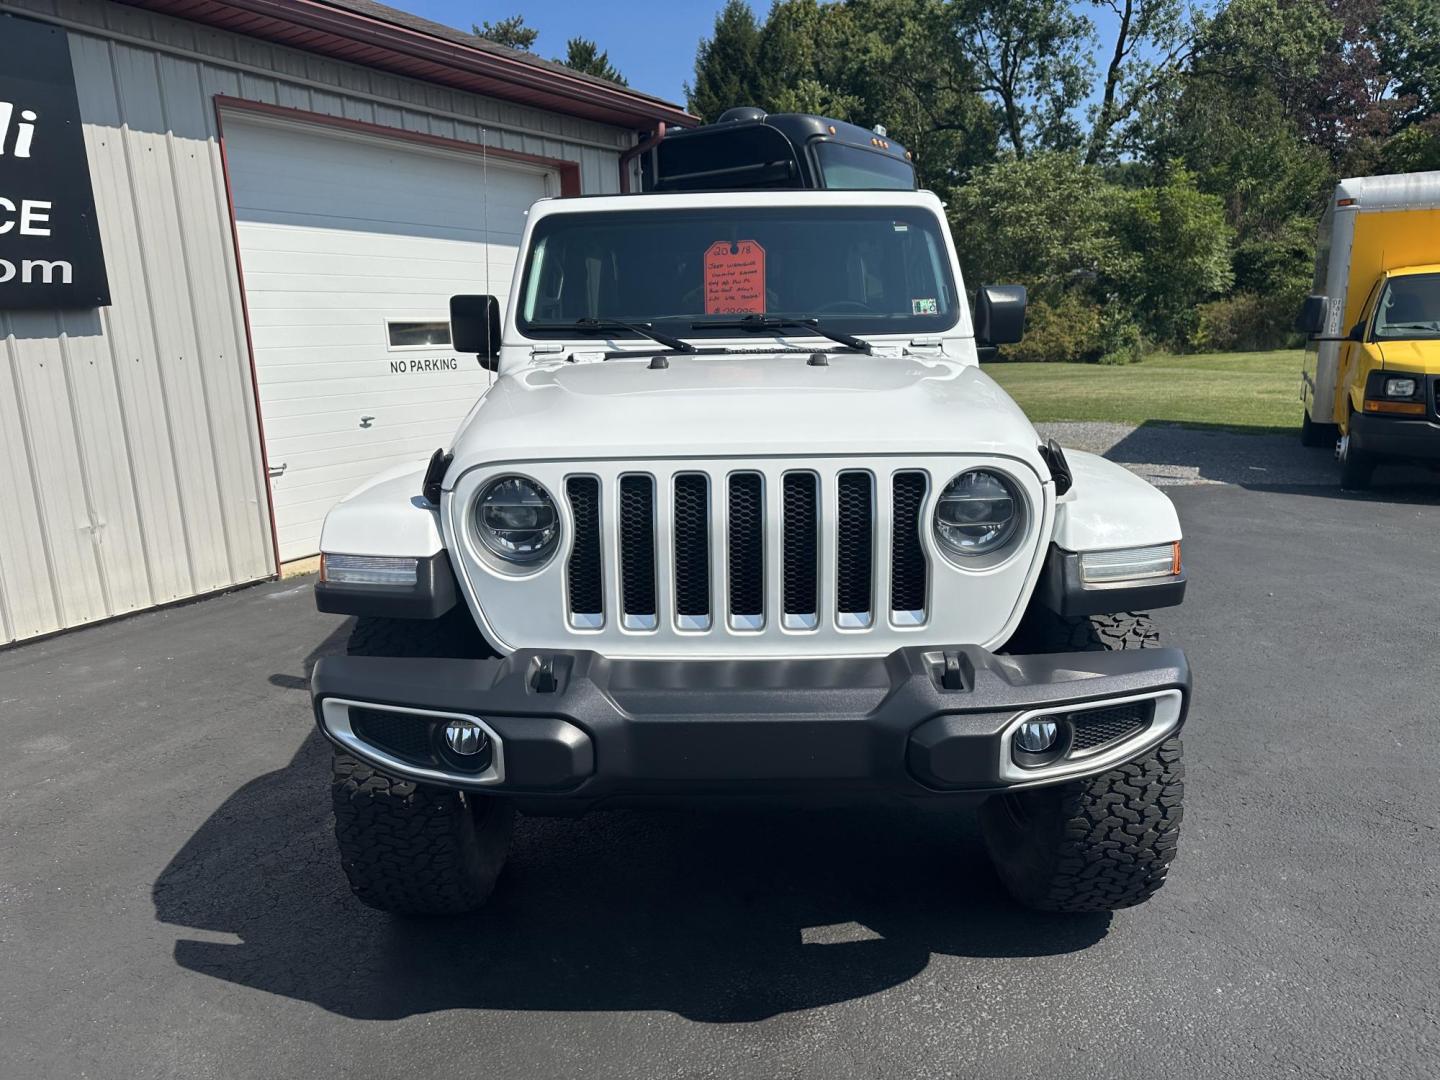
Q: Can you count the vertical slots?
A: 7